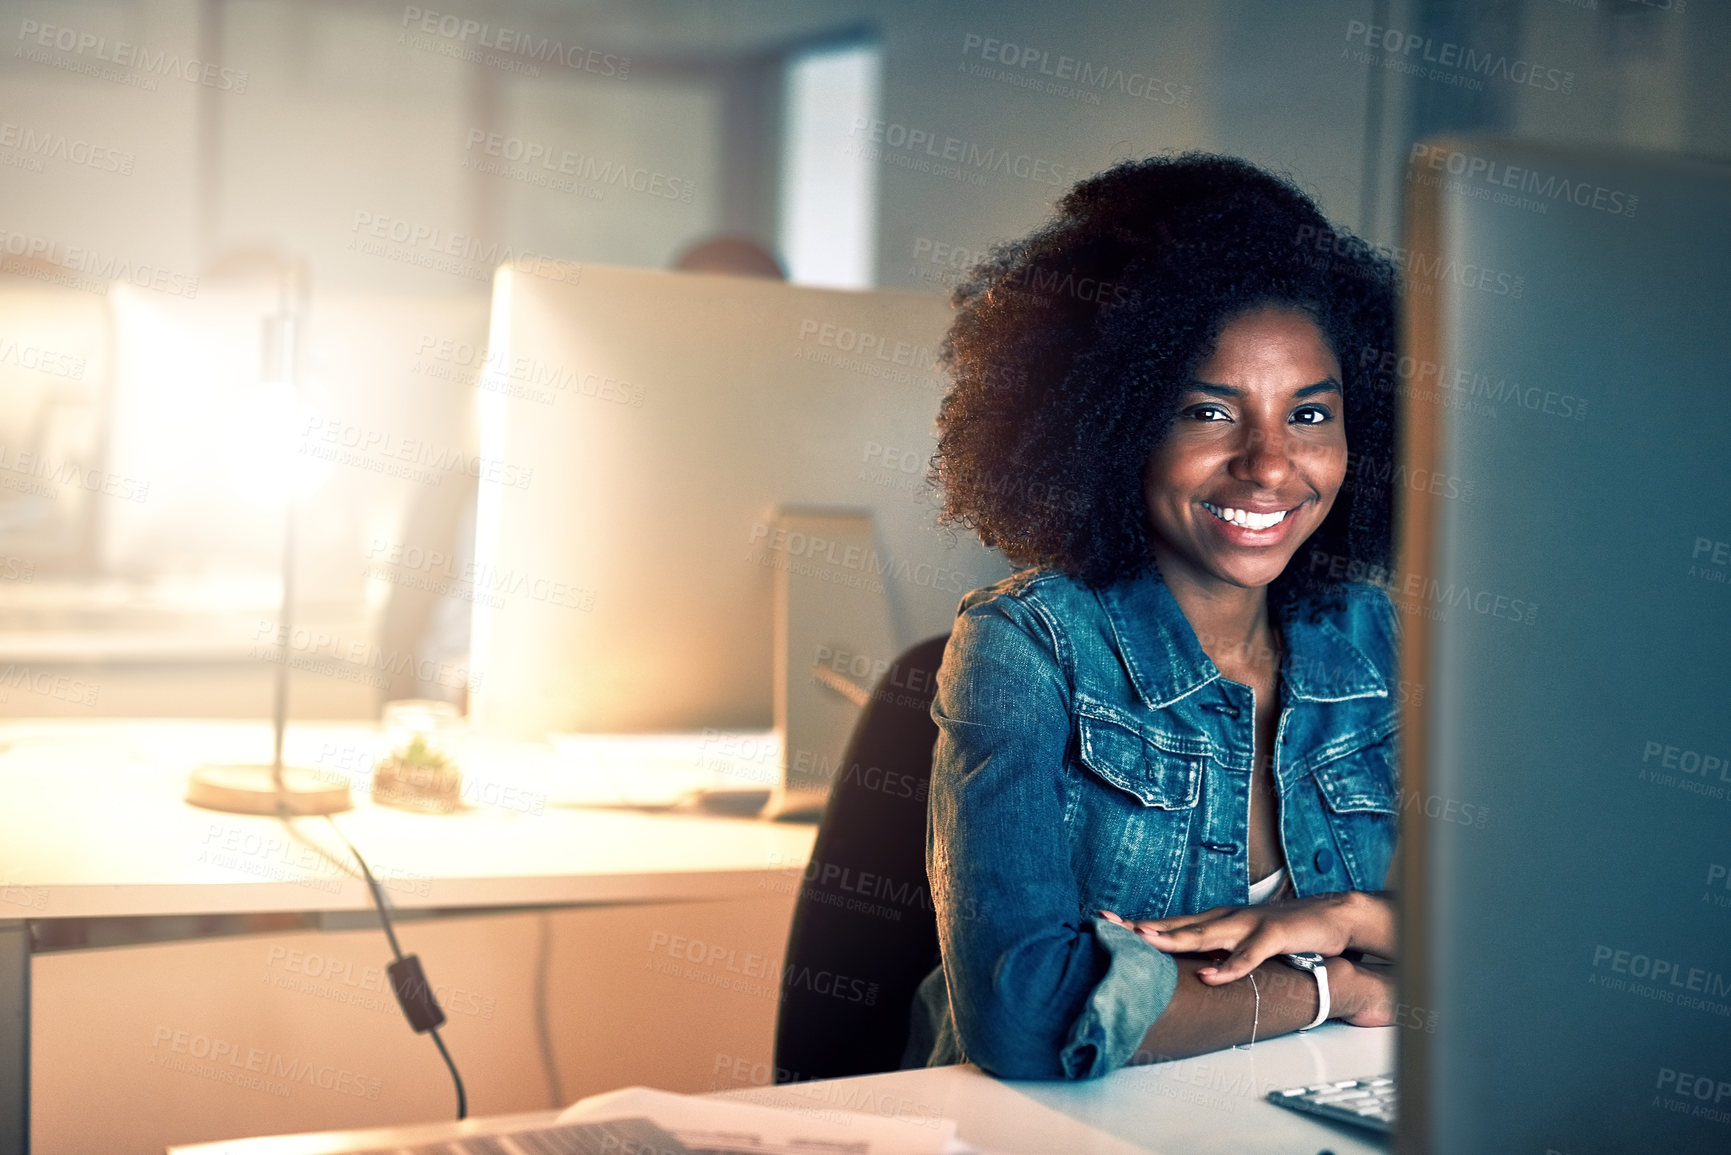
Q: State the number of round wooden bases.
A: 1